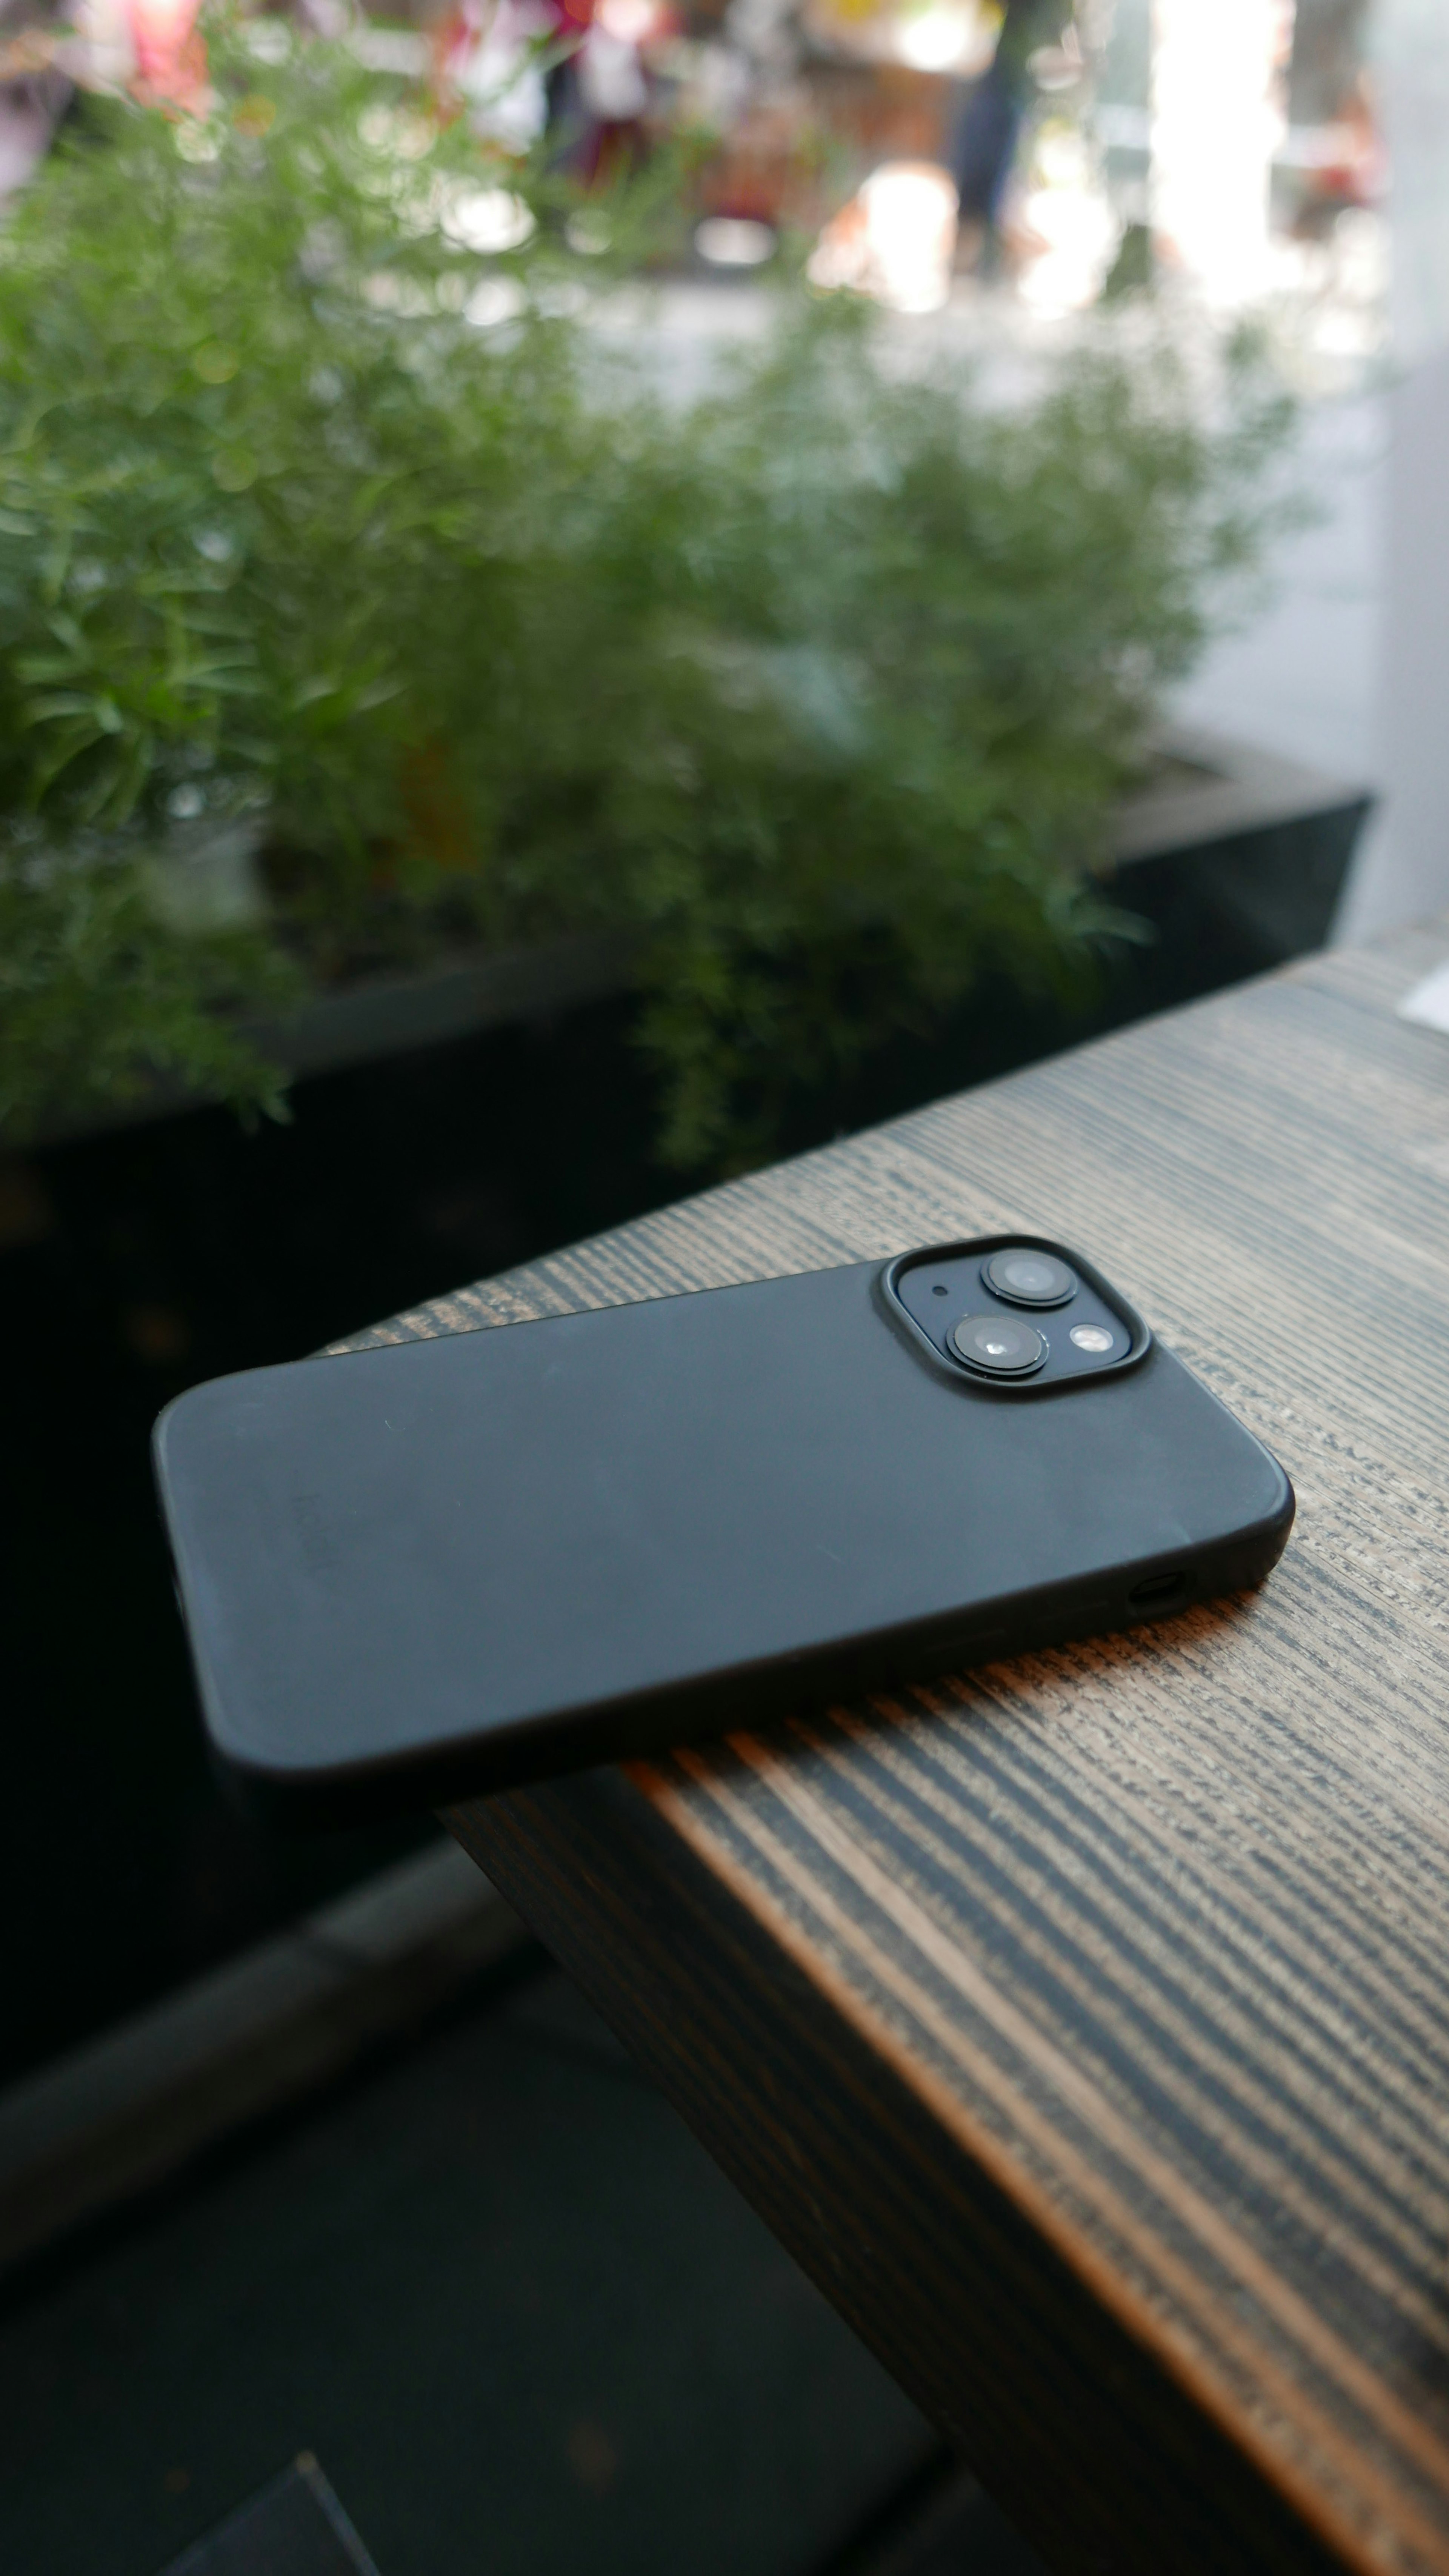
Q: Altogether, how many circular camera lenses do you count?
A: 2